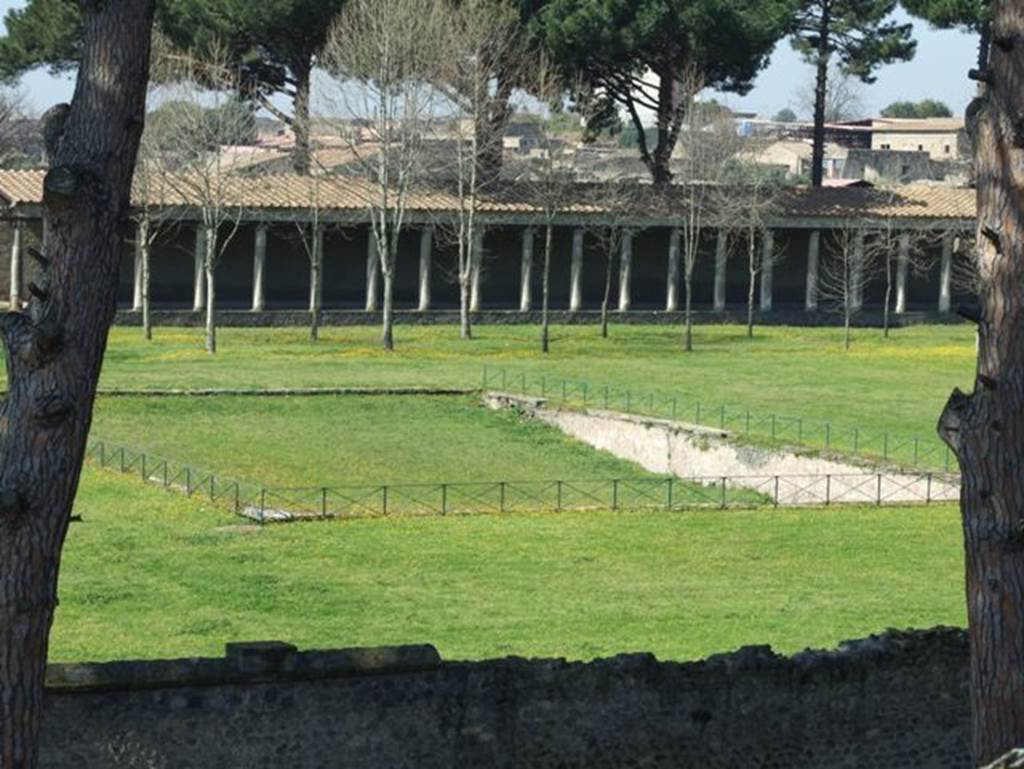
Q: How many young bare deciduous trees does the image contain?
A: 11